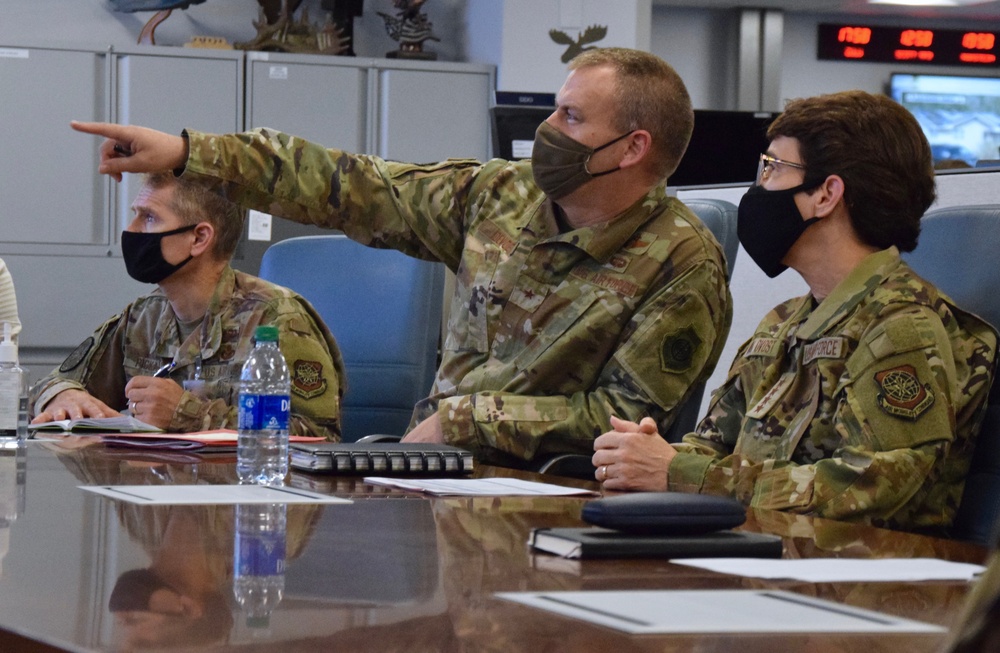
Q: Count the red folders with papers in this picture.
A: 1